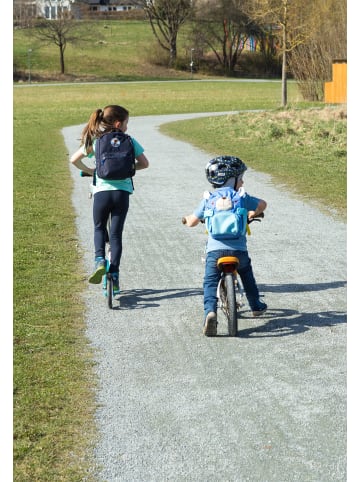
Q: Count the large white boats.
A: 0